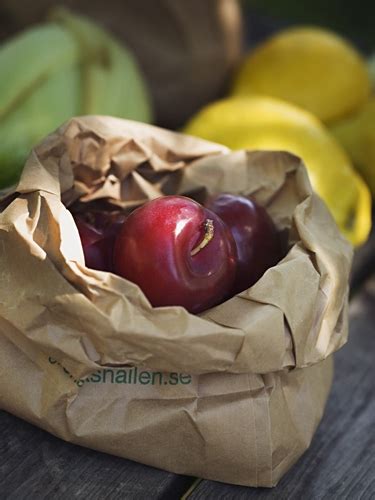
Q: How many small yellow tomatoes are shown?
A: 0